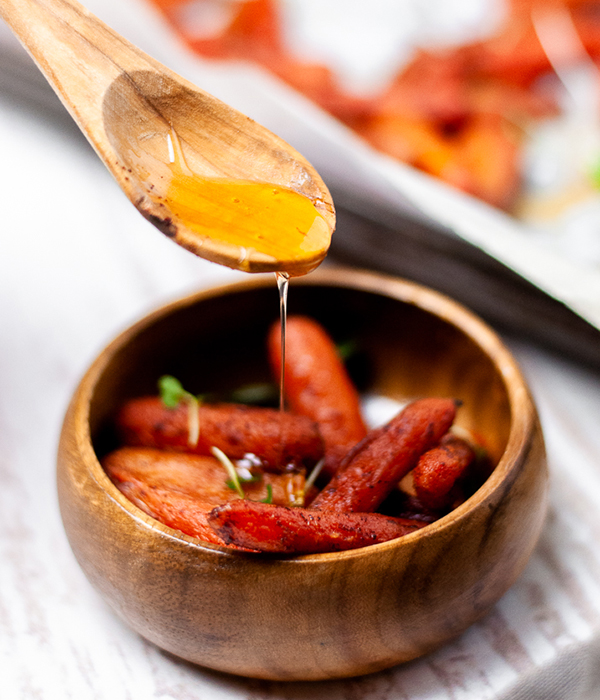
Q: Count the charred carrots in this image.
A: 6